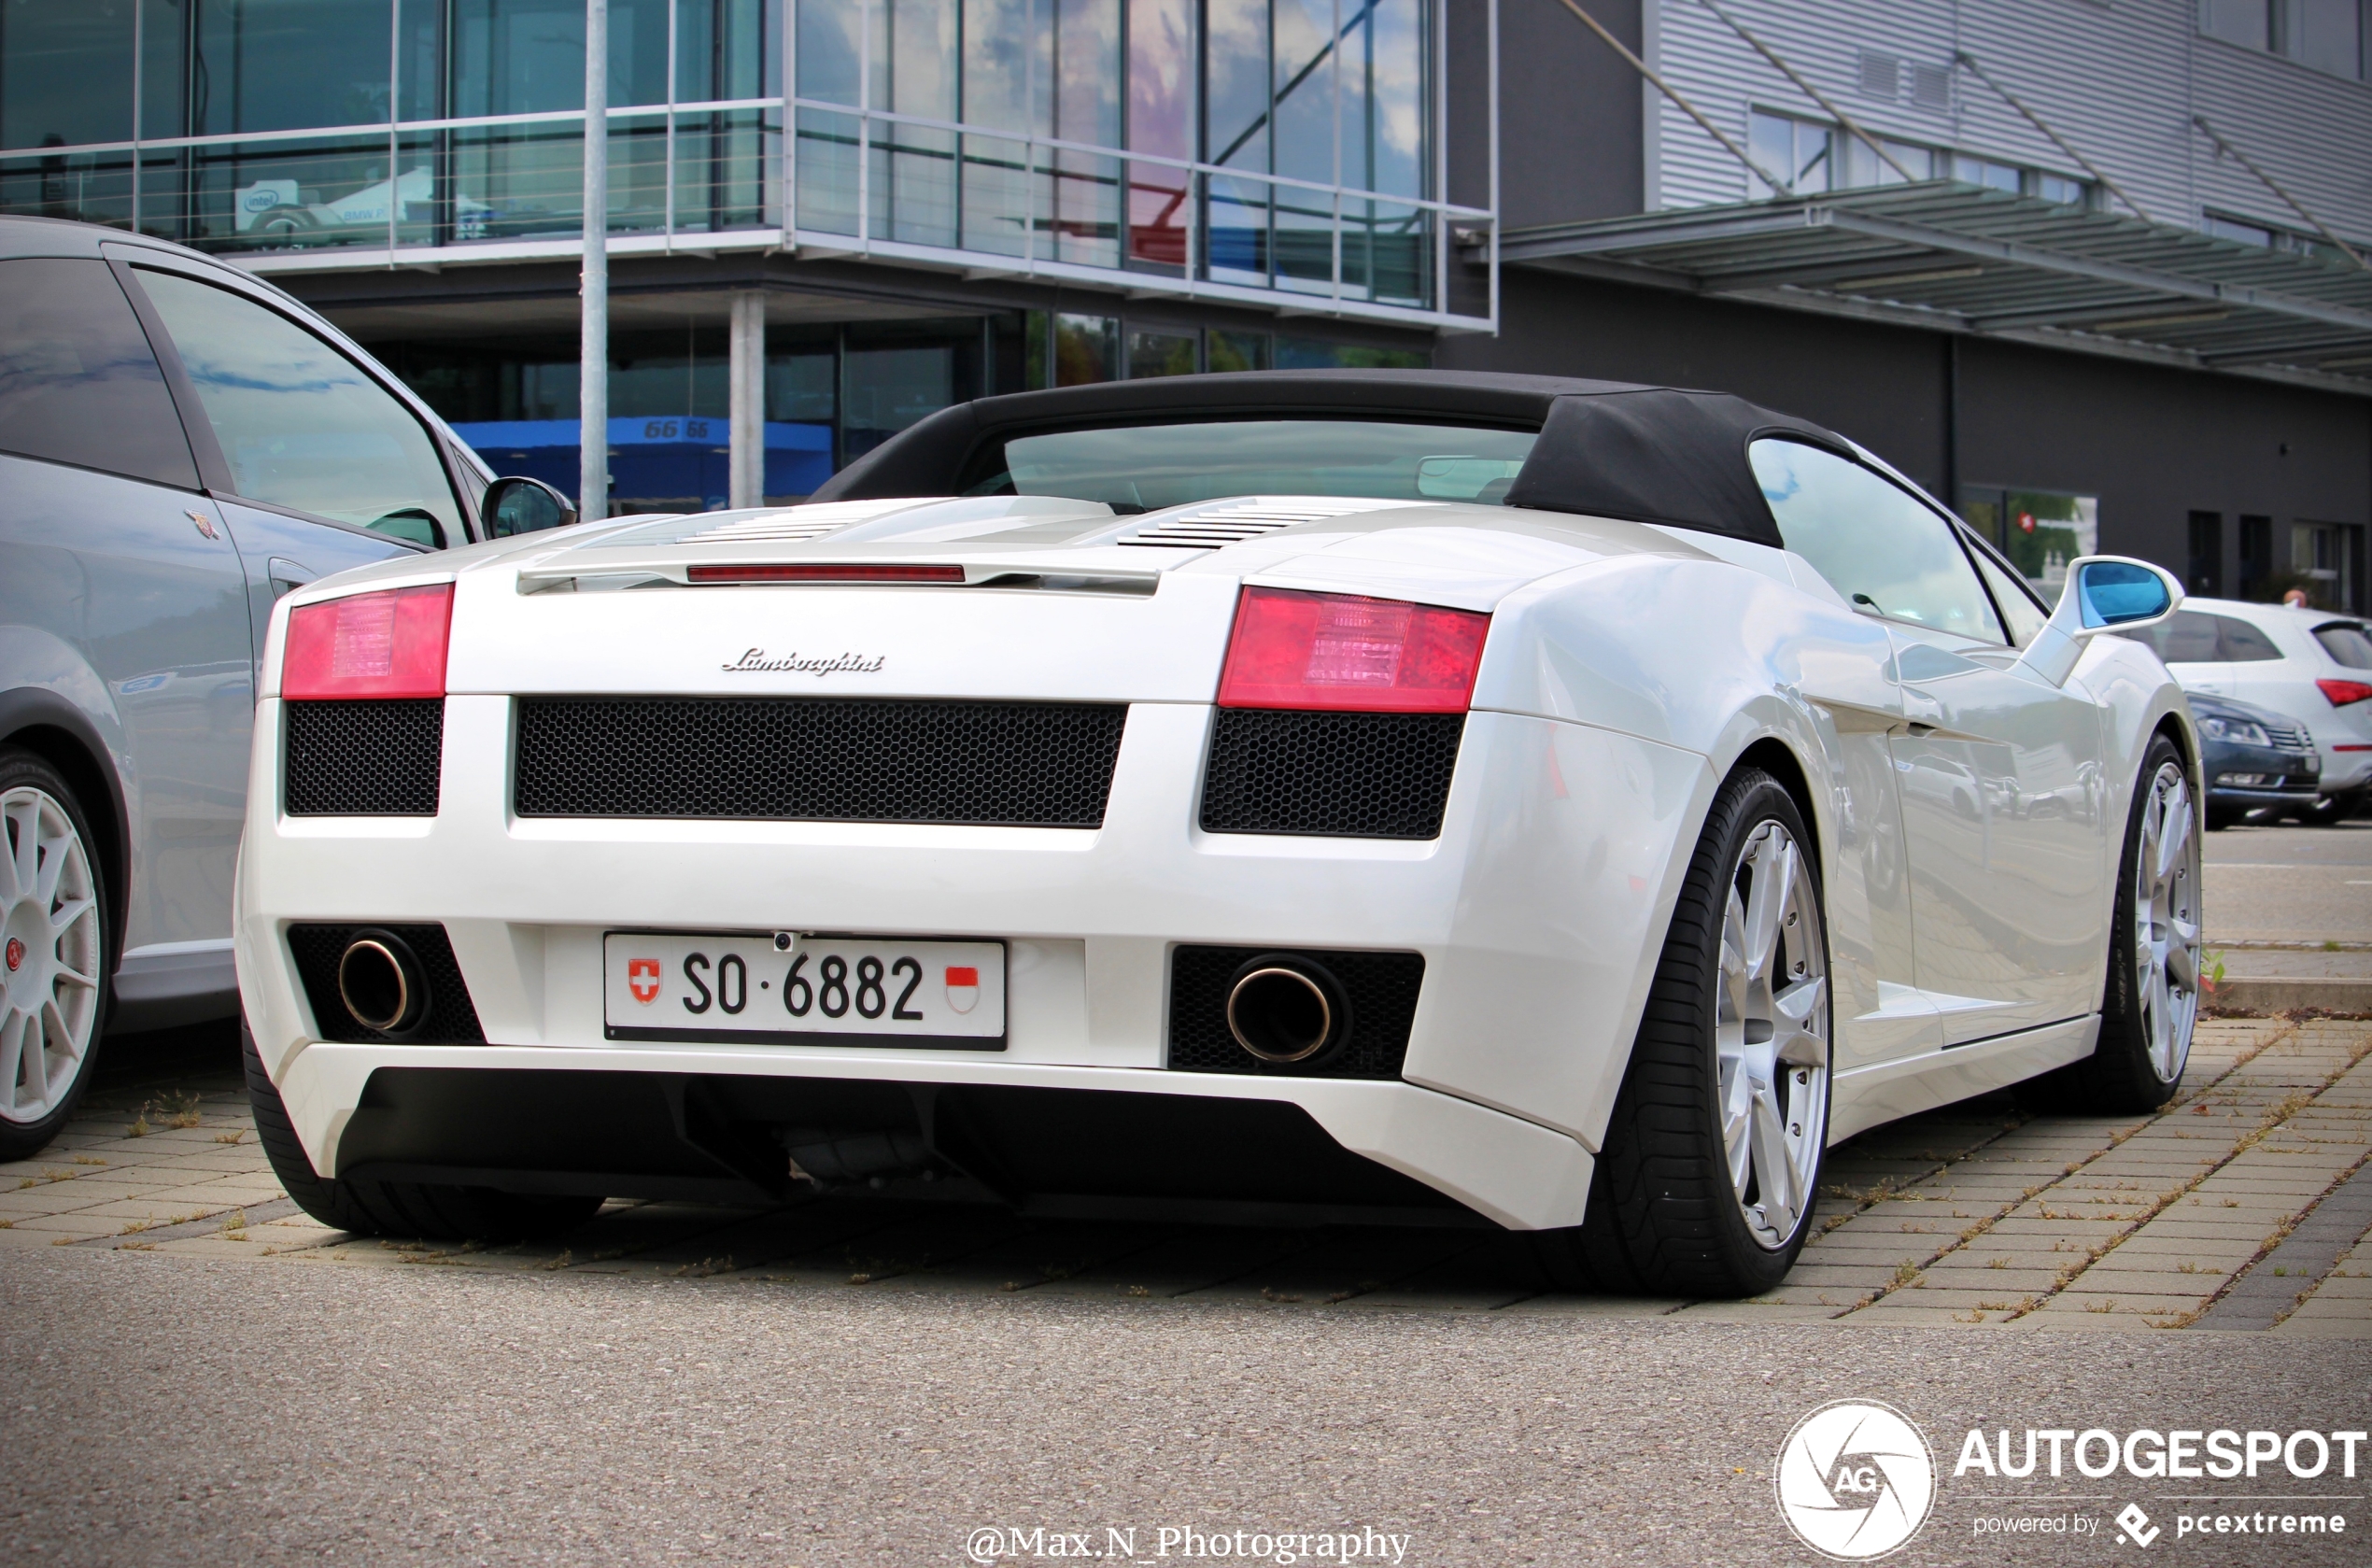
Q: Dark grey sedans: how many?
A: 1